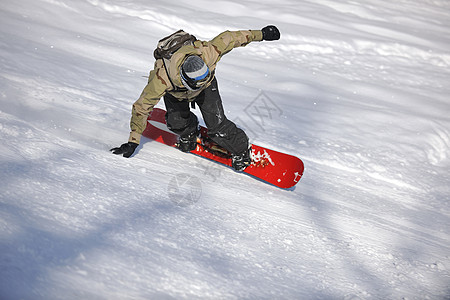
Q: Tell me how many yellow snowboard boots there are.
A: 0